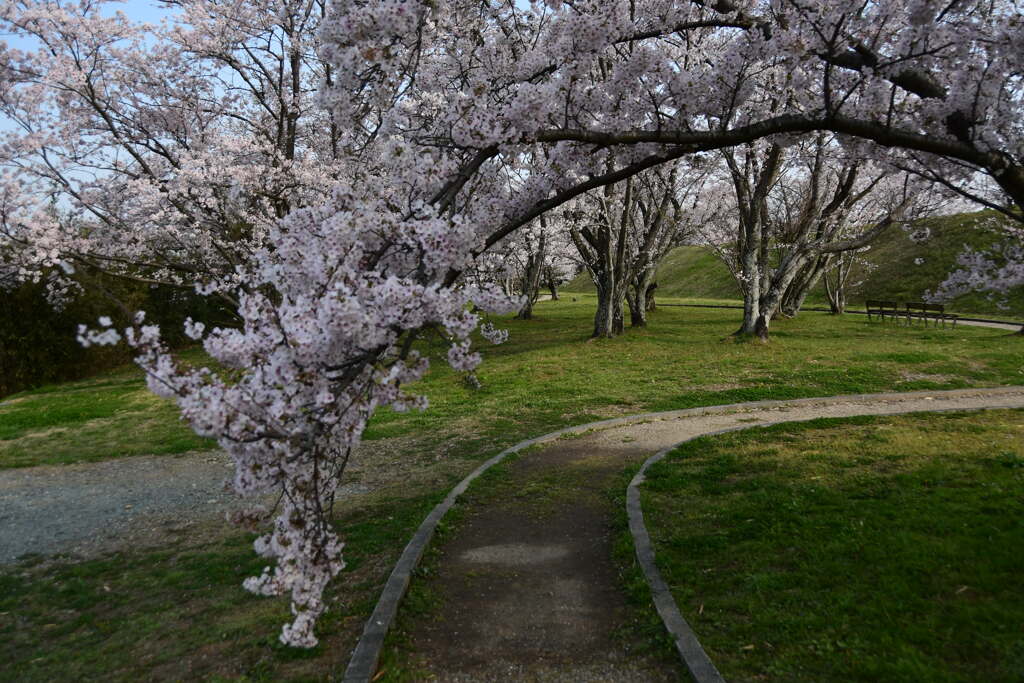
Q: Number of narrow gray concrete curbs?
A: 2